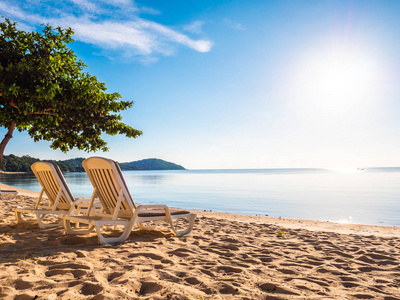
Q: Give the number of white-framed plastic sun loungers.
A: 2